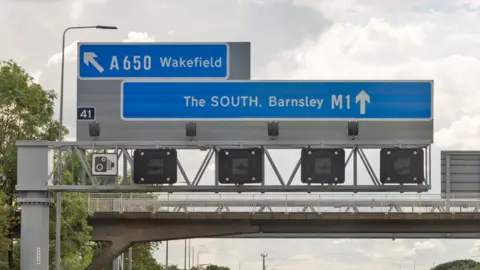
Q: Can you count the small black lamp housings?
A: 4